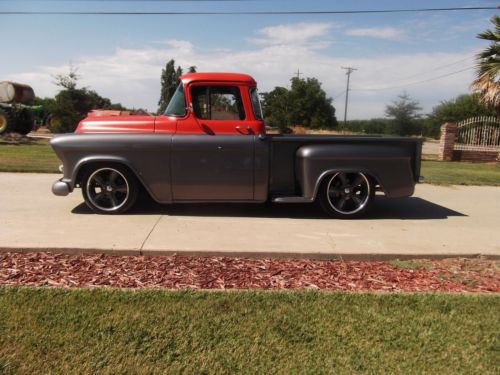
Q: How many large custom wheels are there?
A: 2